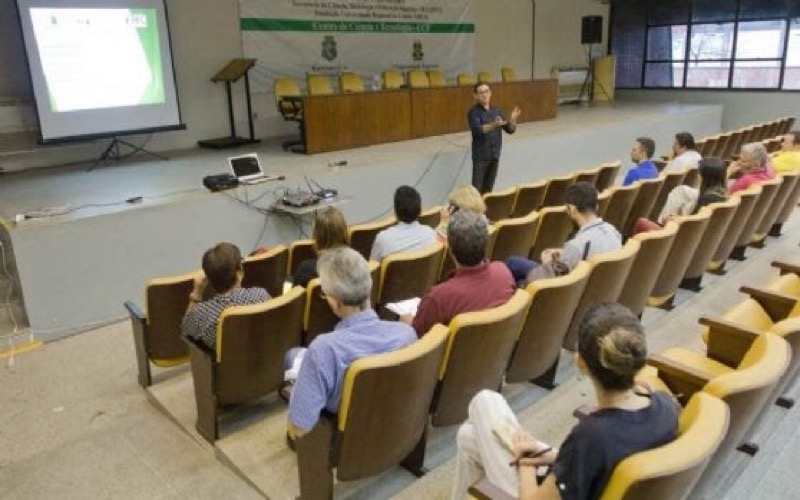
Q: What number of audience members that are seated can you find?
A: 13